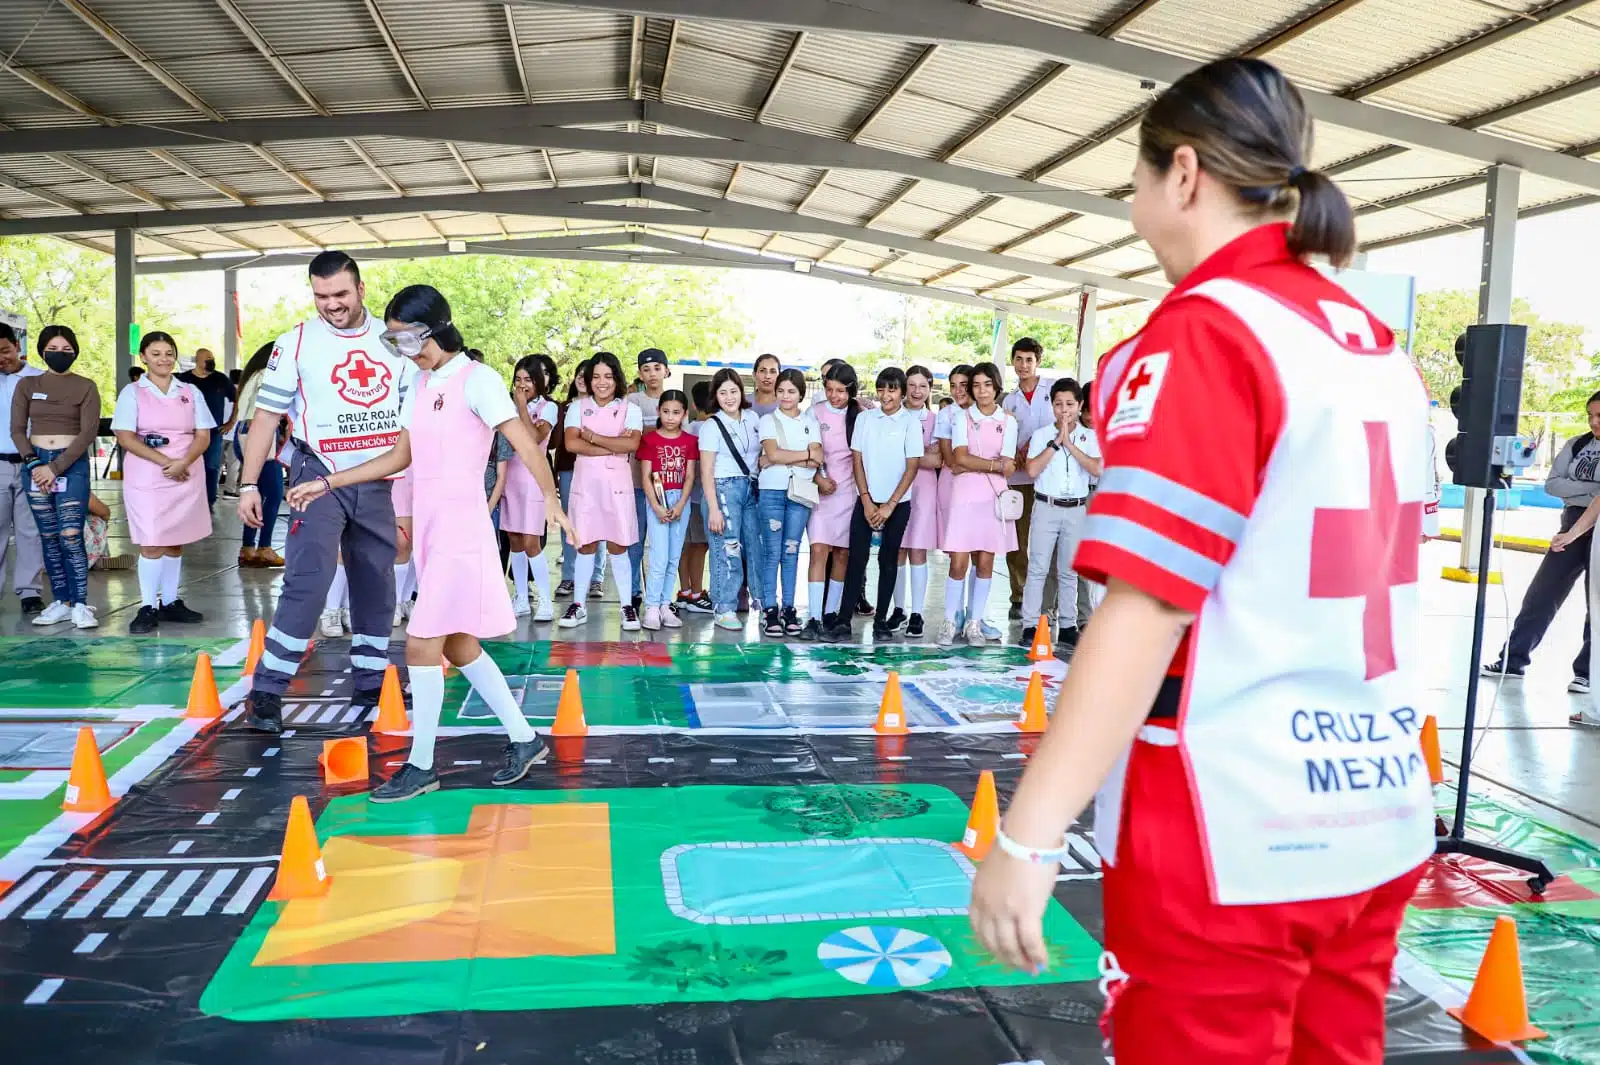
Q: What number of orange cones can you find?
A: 13